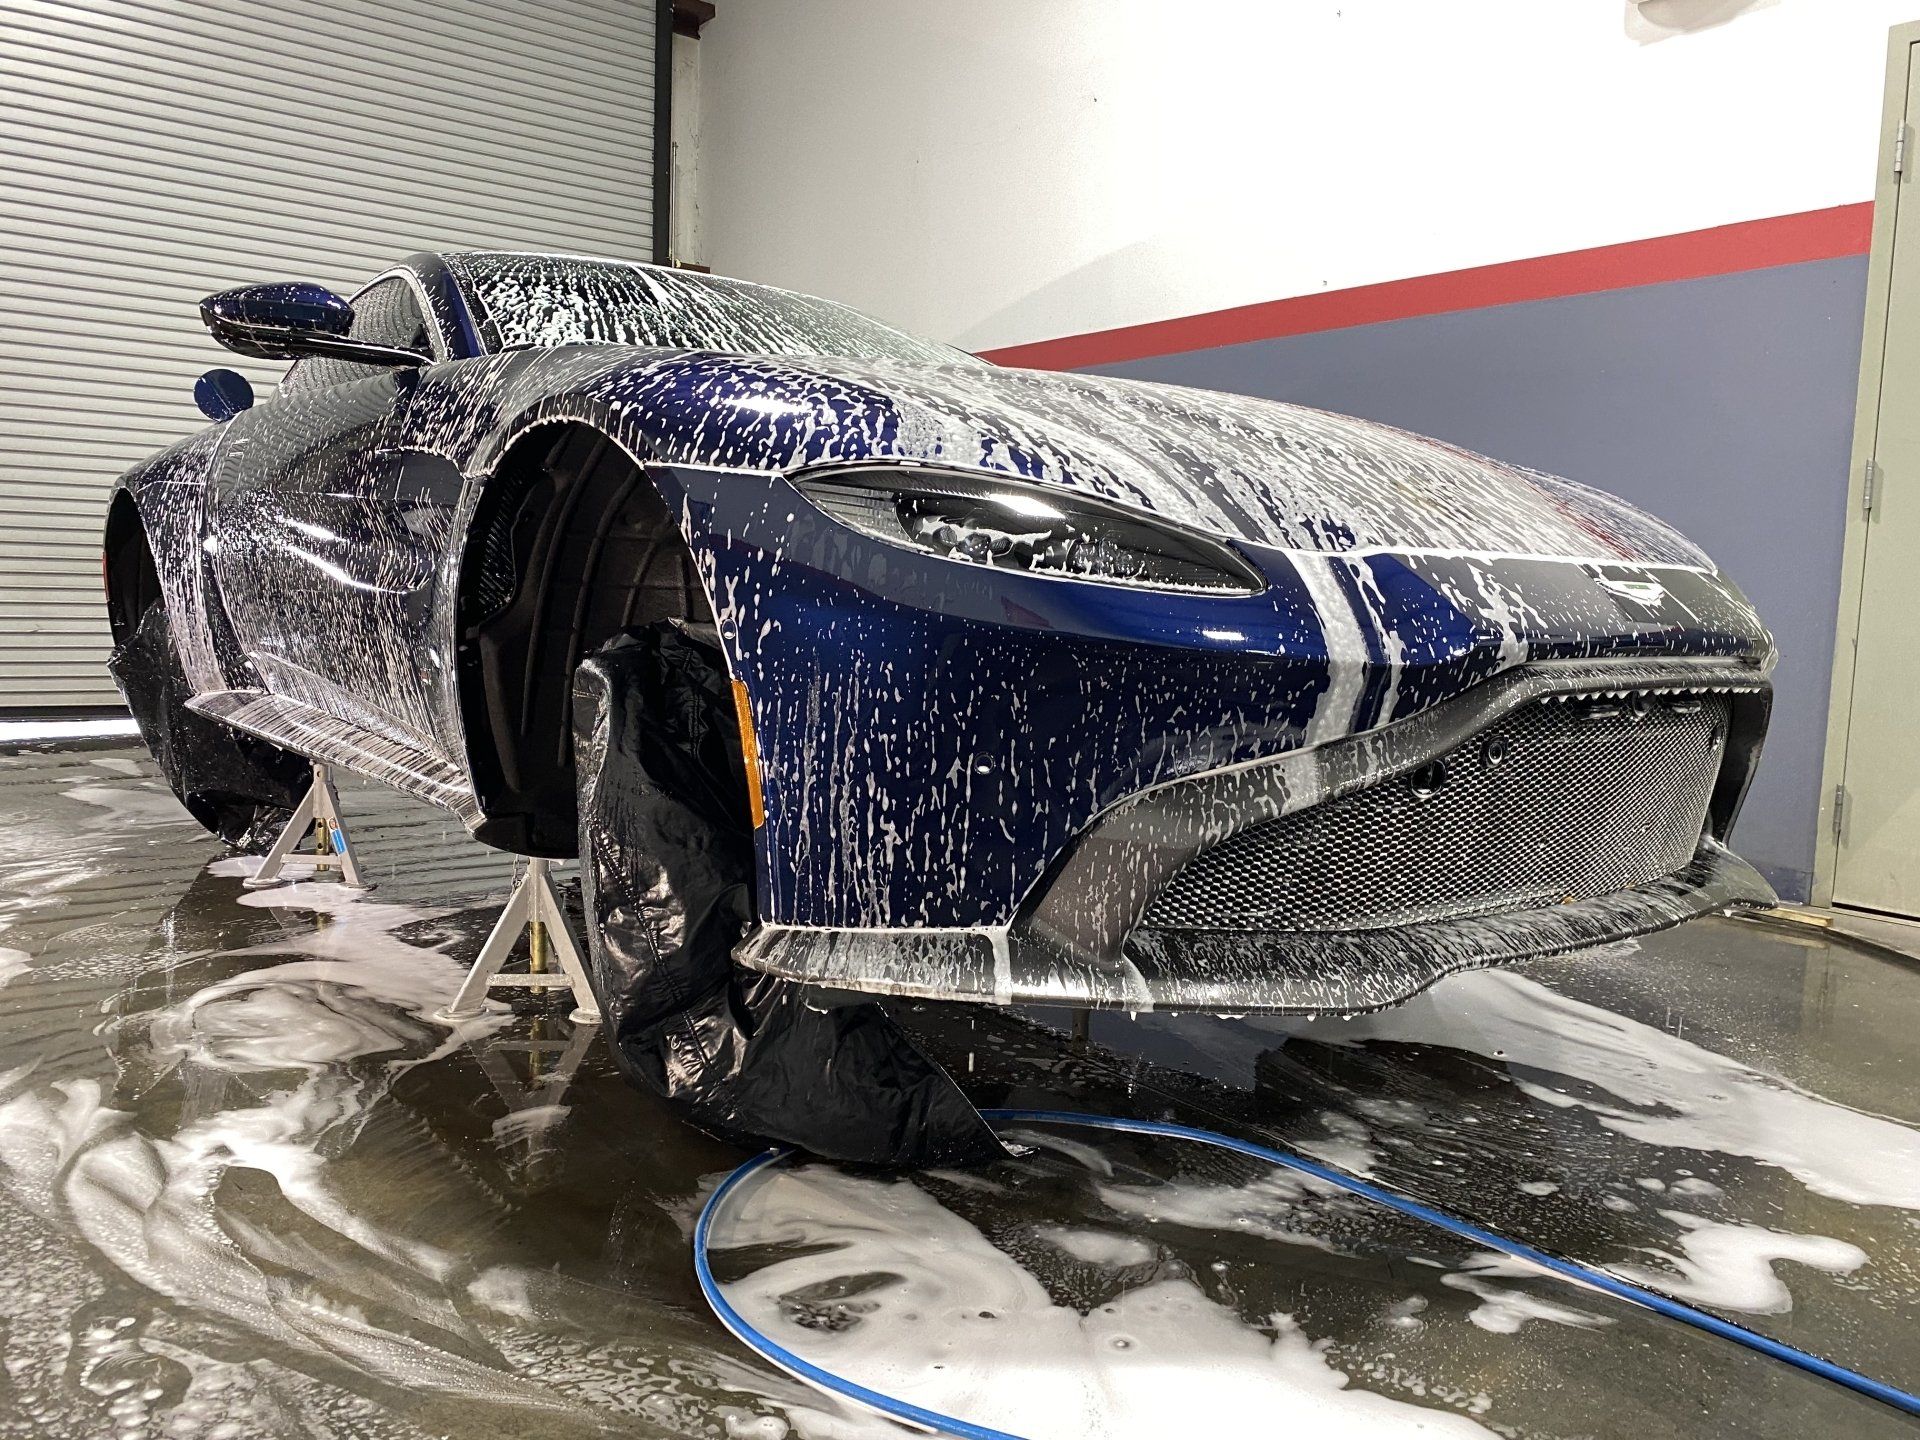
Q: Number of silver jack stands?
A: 2